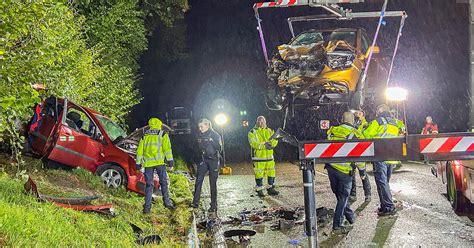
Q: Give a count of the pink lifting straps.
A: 3